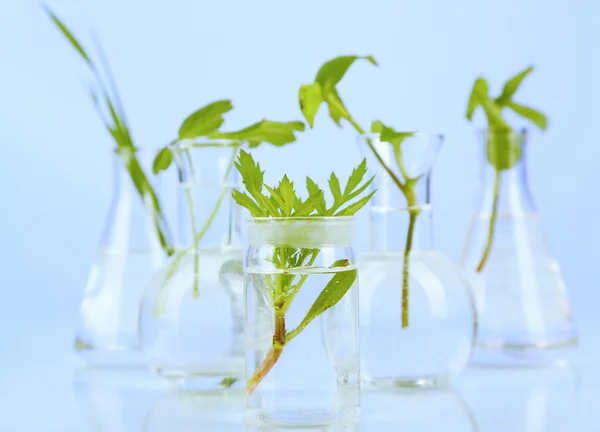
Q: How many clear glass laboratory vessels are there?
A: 5